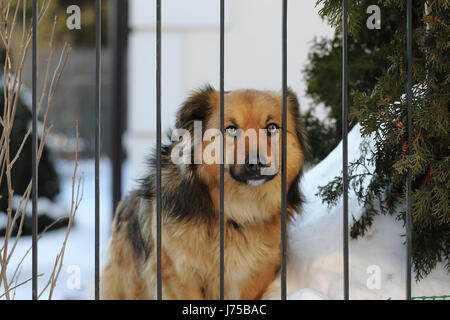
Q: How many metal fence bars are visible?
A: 7